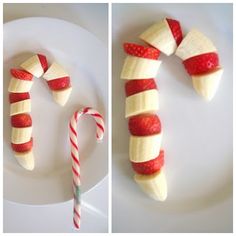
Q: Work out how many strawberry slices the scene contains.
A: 12